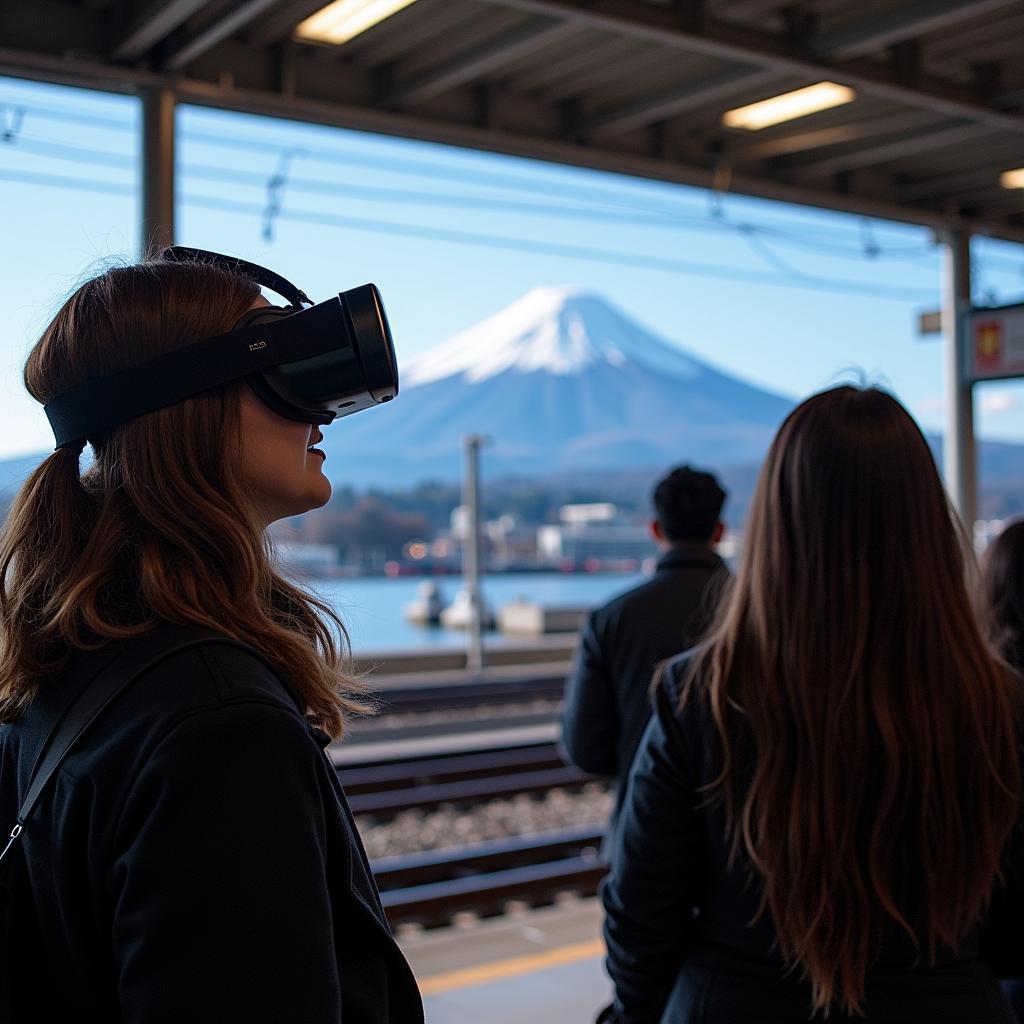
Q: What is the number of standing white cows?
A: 0